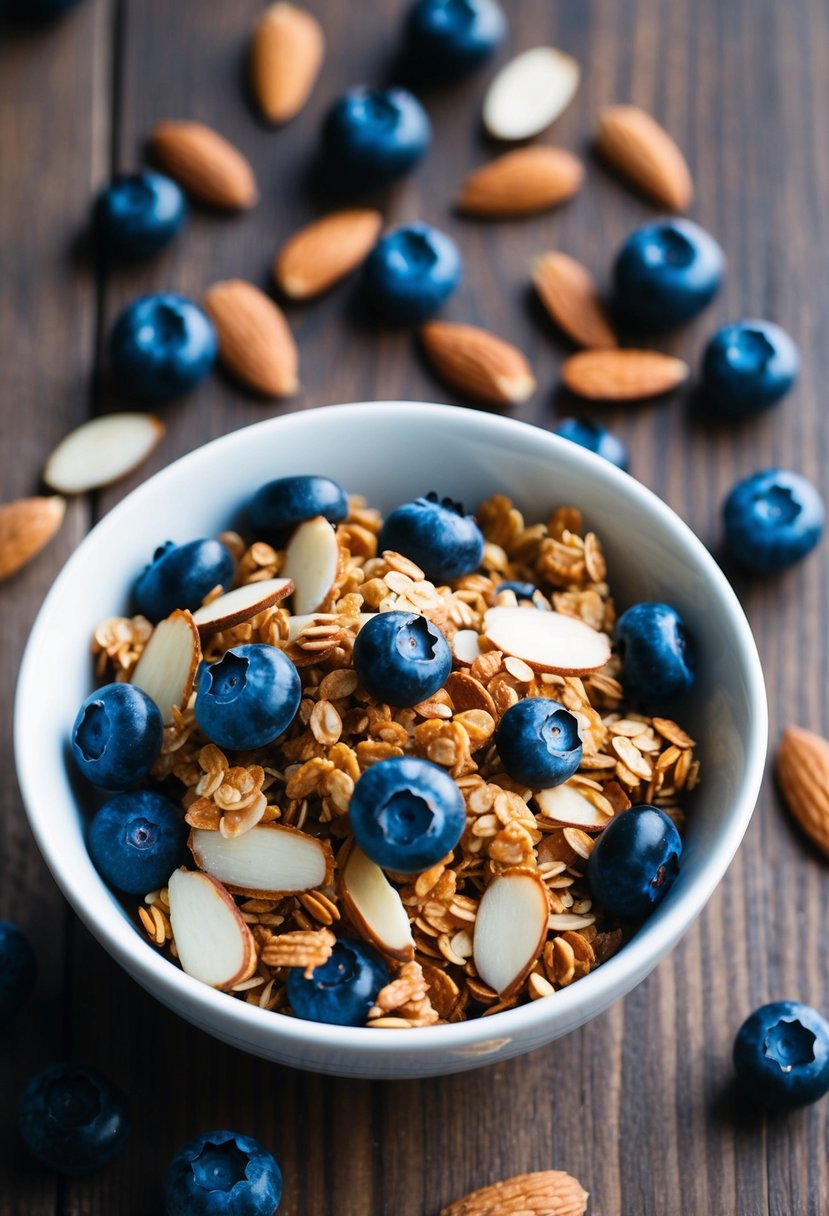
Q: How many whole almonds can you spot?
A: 12